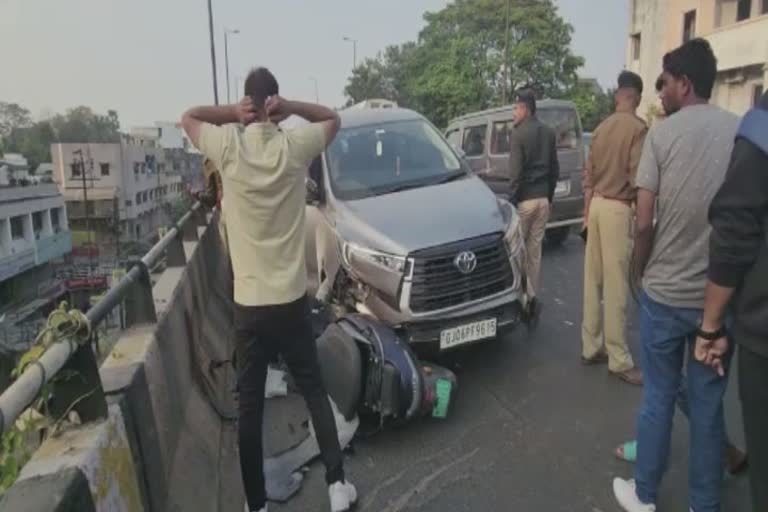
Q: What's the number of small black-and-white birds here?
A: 0